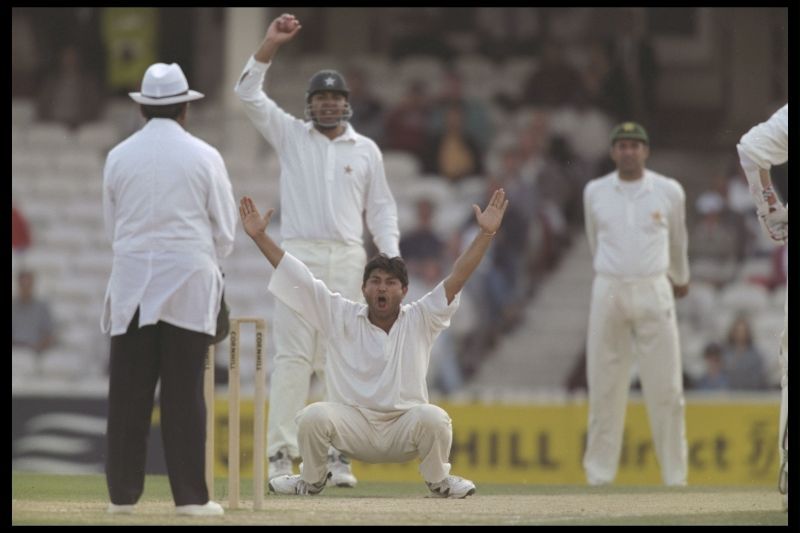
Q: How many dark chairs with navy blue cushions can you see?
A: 0